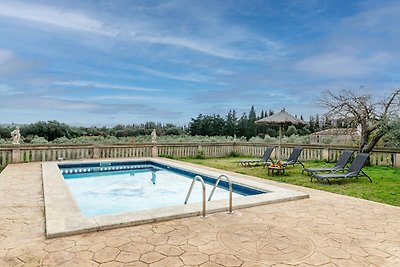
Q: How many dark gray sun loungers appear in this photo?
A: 4